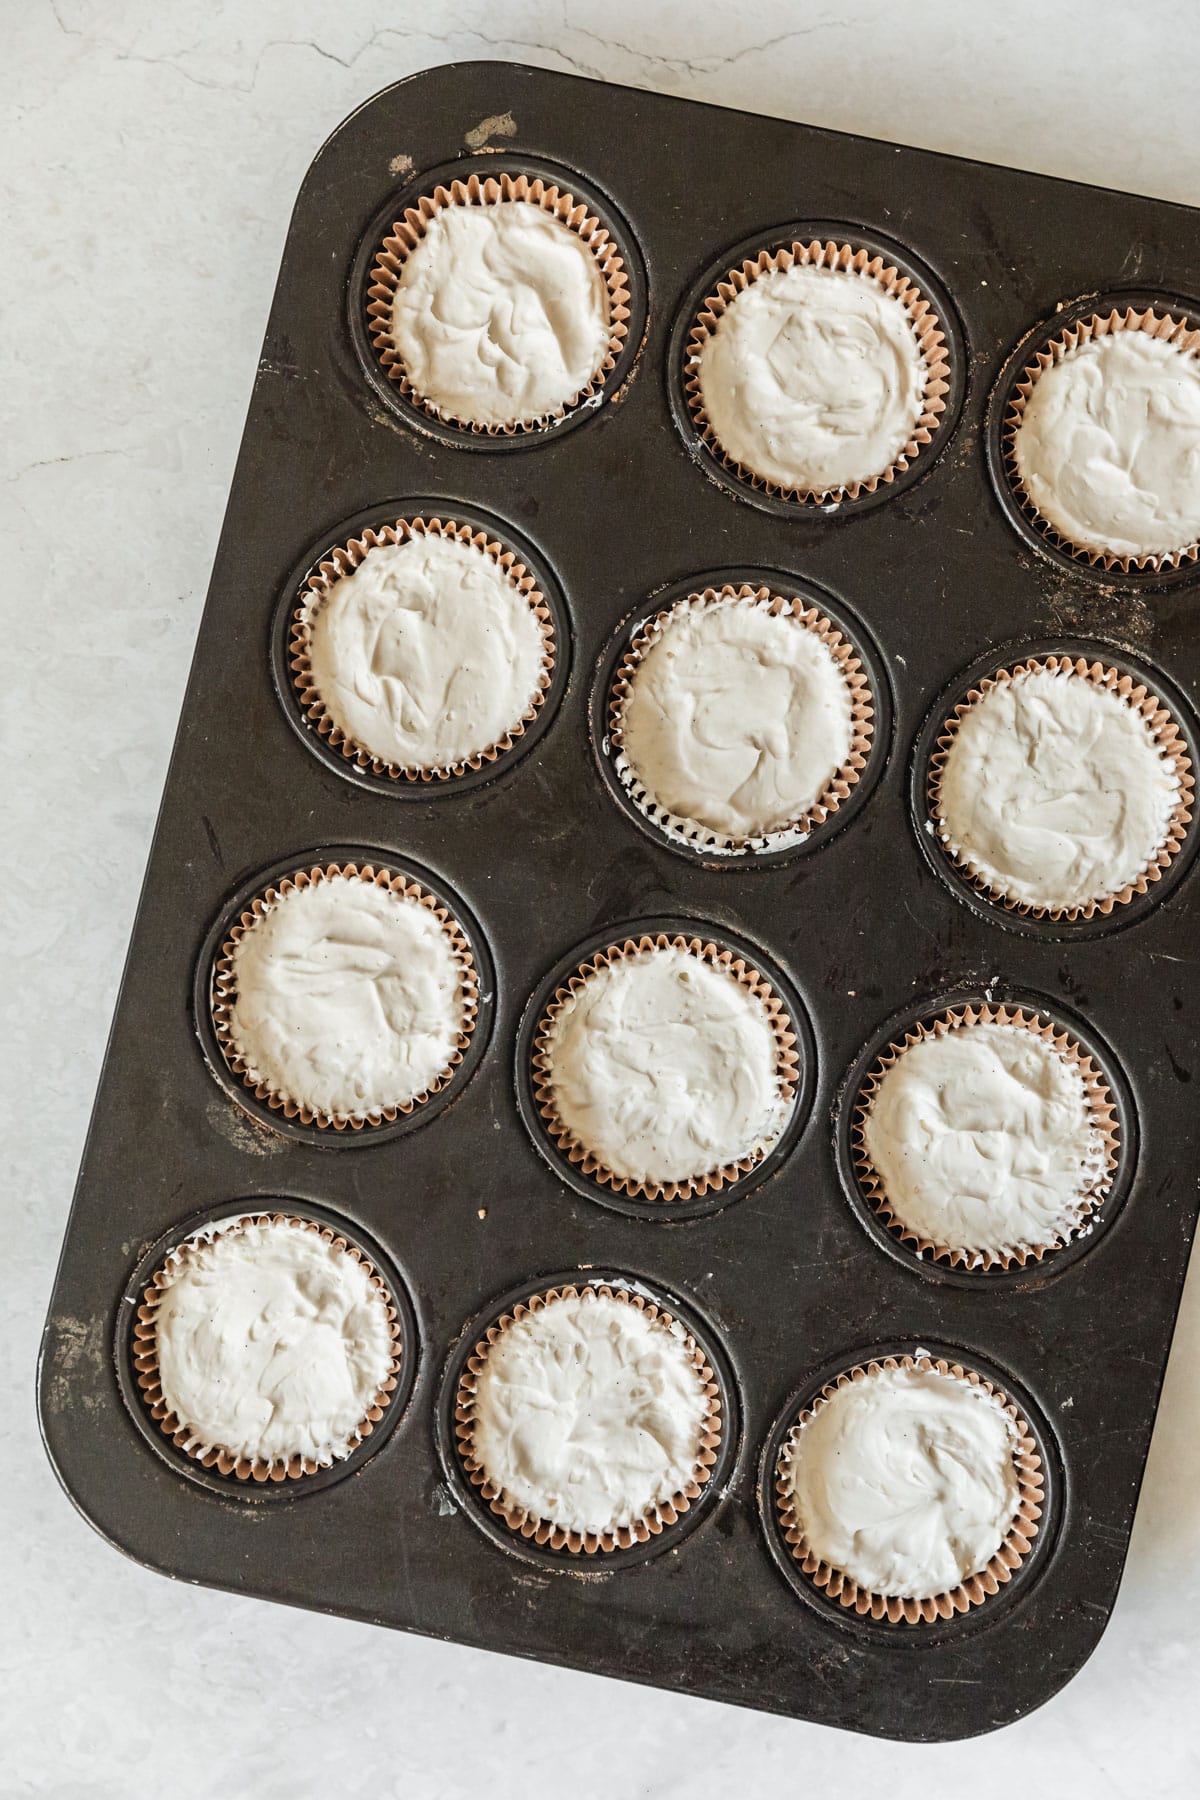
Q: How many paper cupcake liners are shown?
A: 12